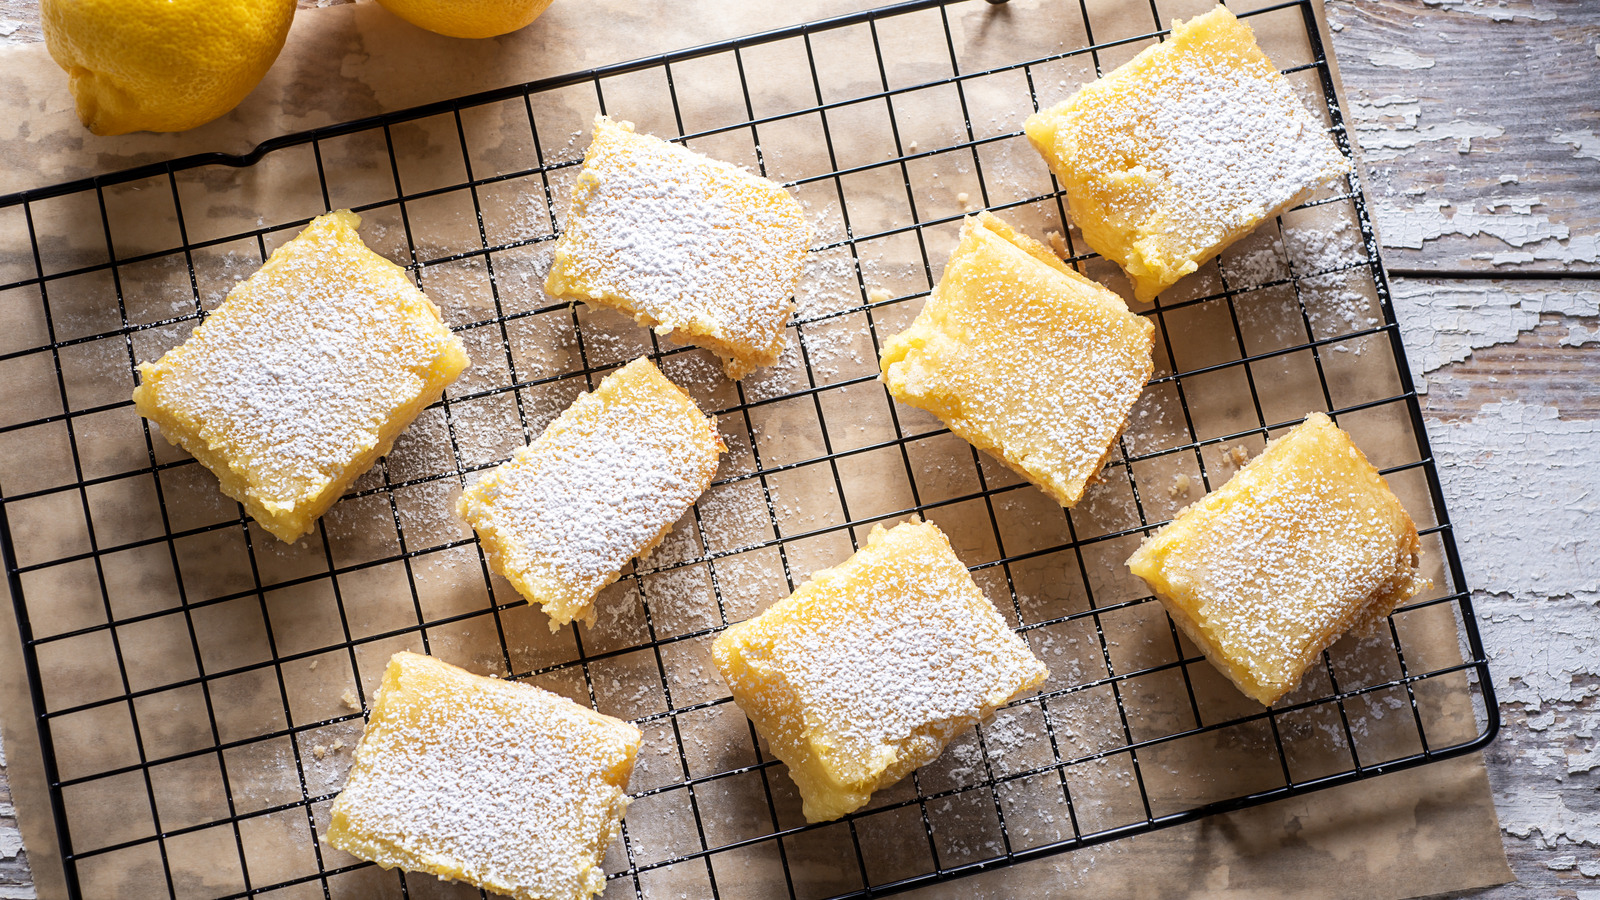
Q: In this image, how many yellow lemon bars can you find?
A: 8